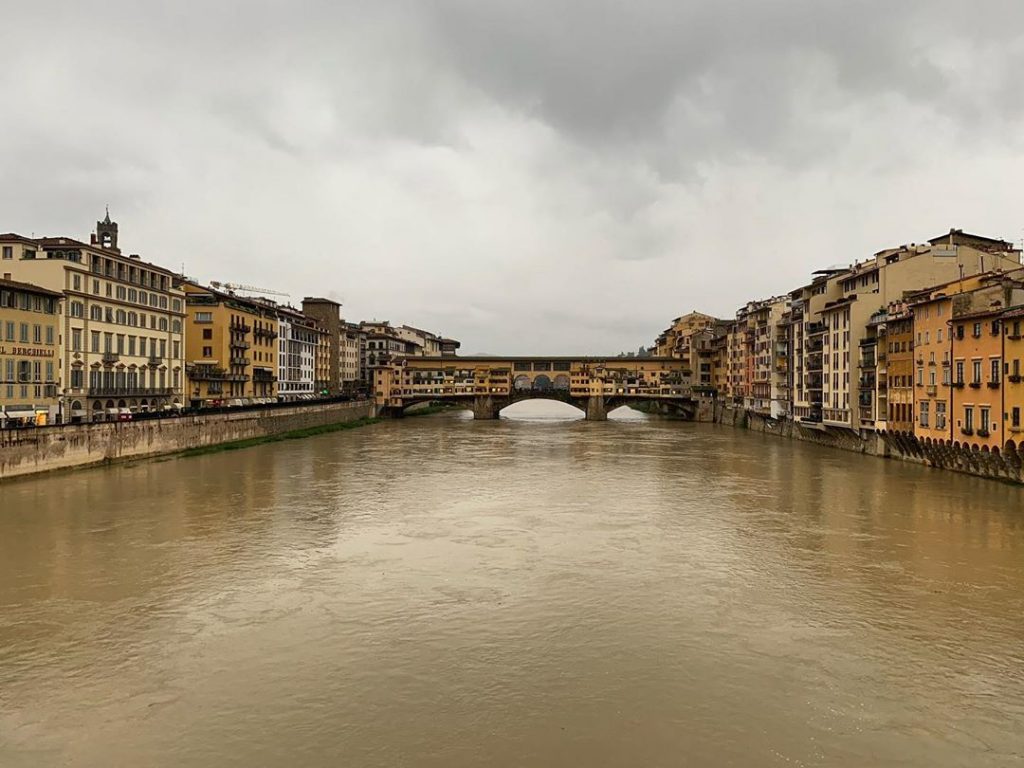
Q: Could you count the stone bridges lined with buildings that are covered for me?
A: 1